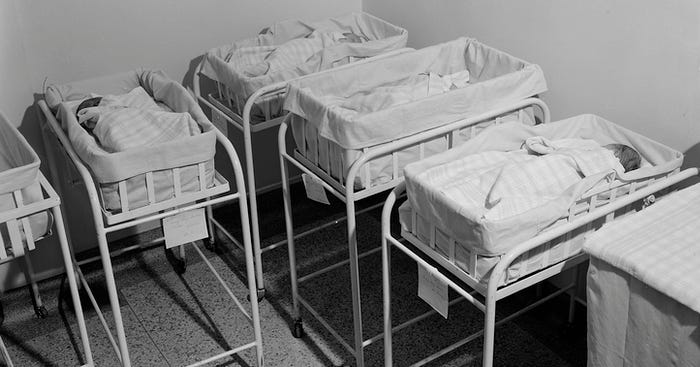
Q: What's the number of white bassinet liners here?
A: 5